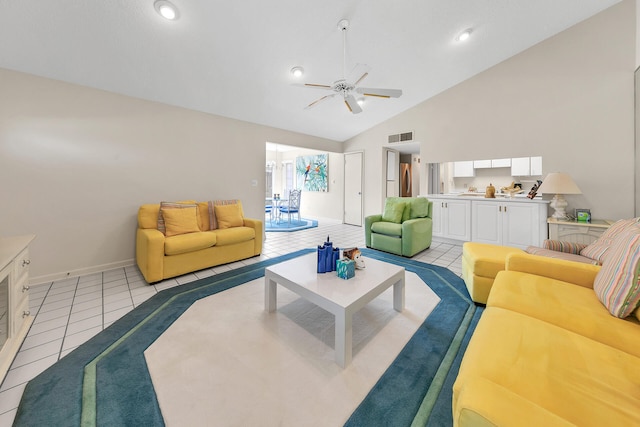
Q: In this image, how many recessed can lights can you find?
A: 4